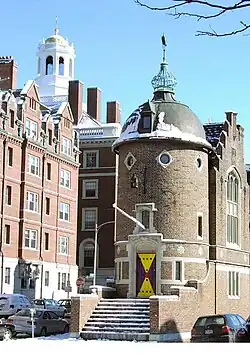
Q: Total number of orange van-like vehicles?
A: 0